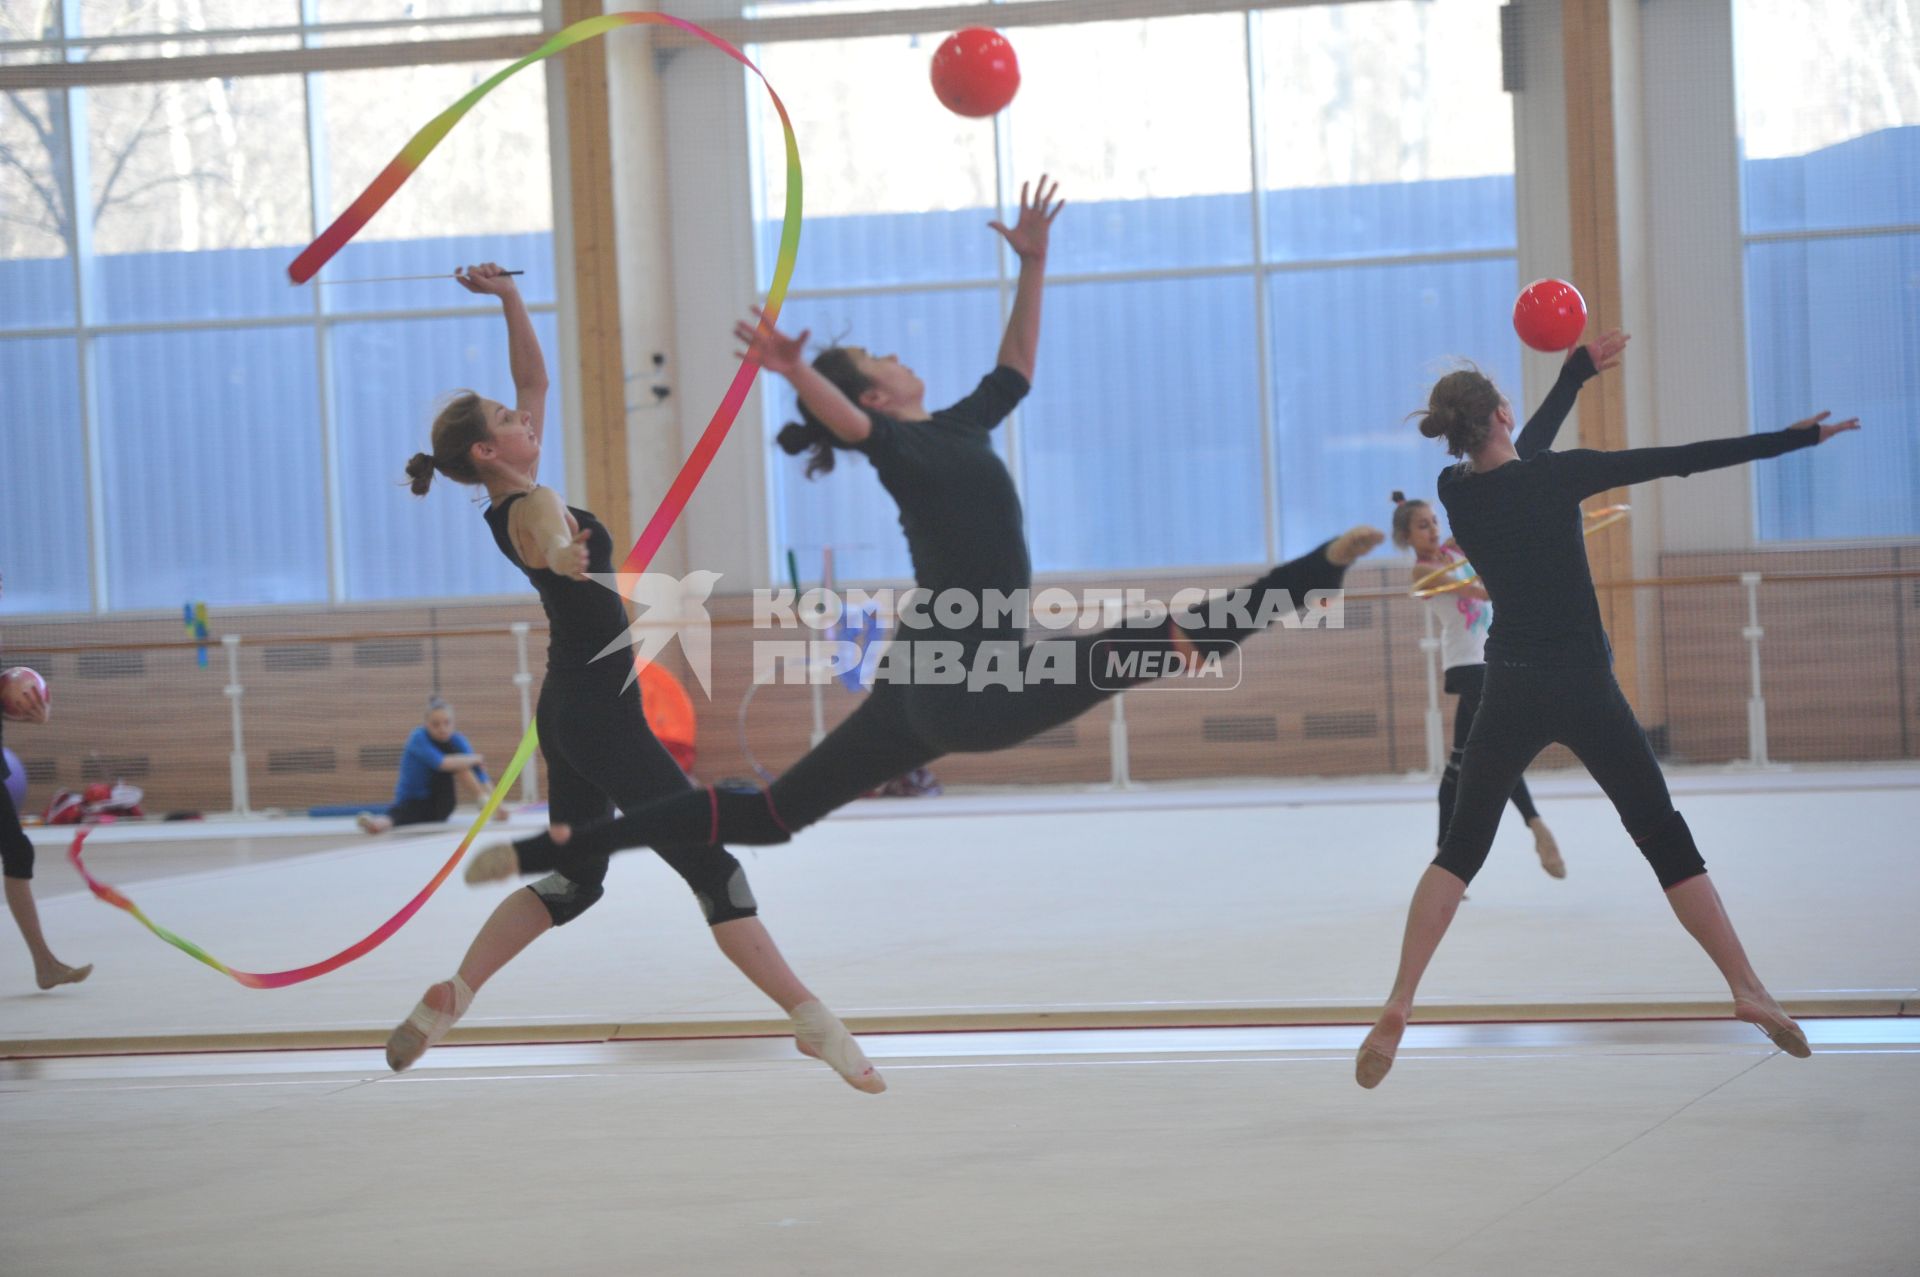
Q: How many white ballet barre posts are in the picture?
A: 6